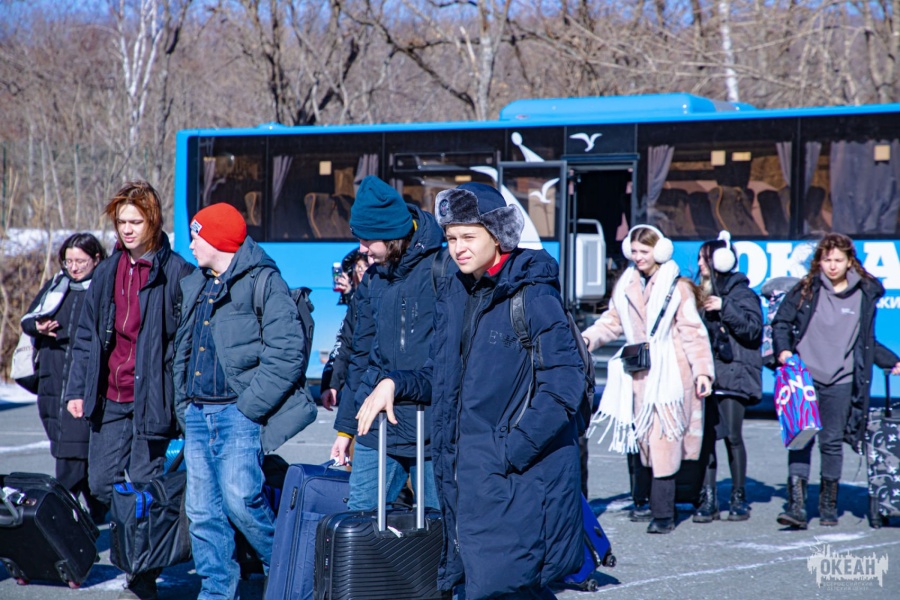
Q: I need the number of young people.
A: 9